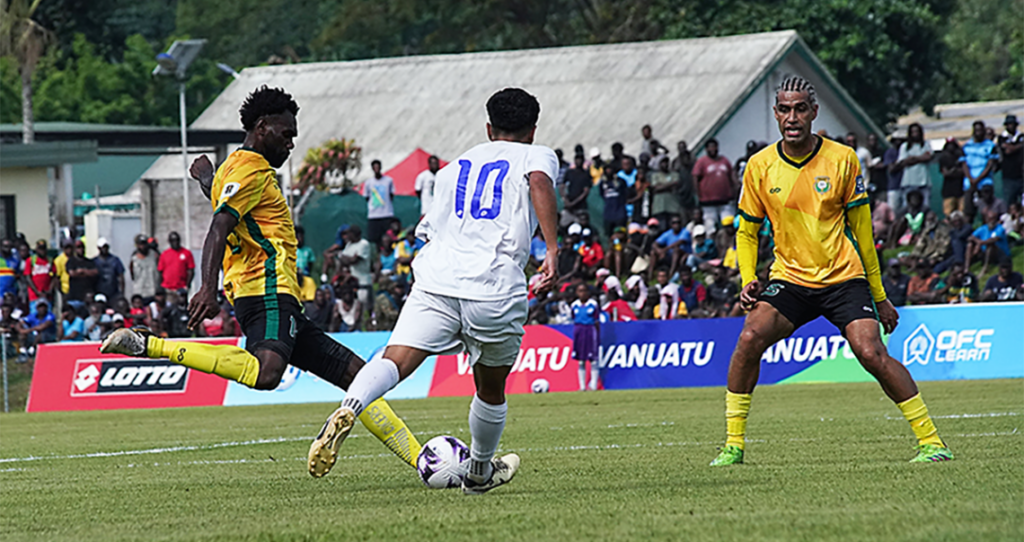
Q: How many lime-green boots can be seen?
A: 2